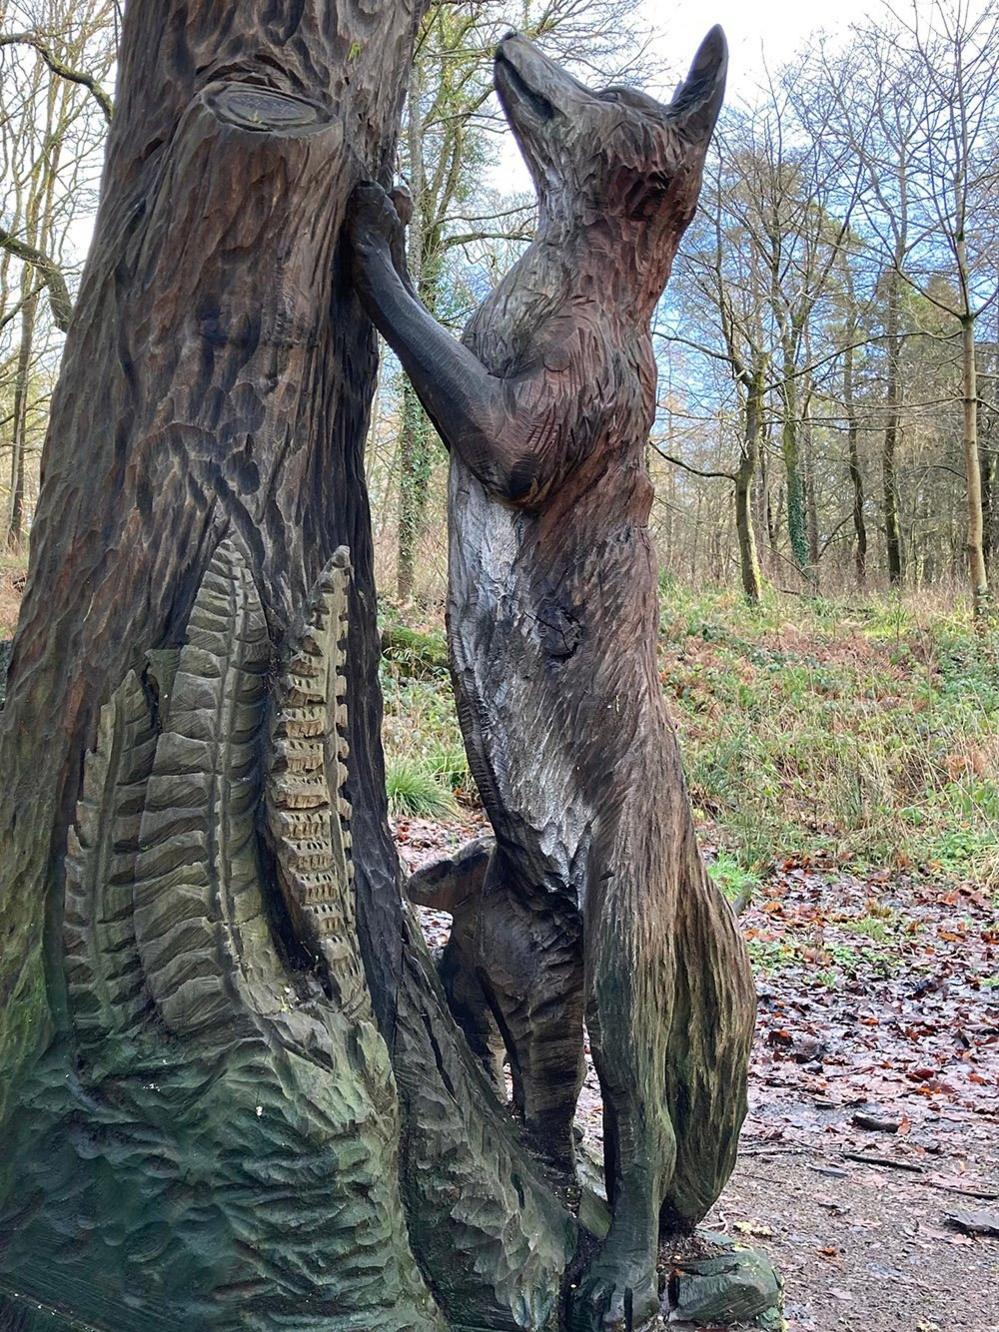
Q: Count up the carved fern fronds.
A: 3